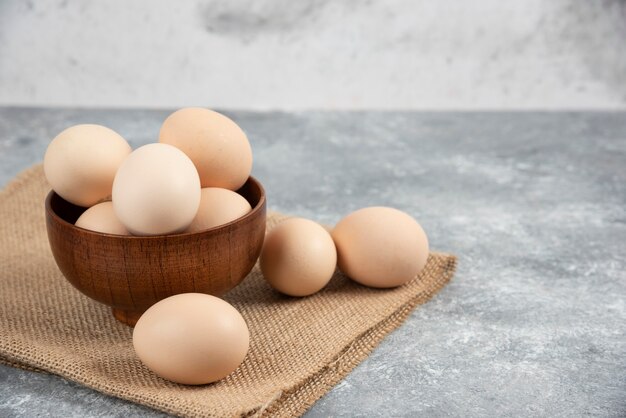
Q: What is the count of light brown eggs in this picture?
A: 8